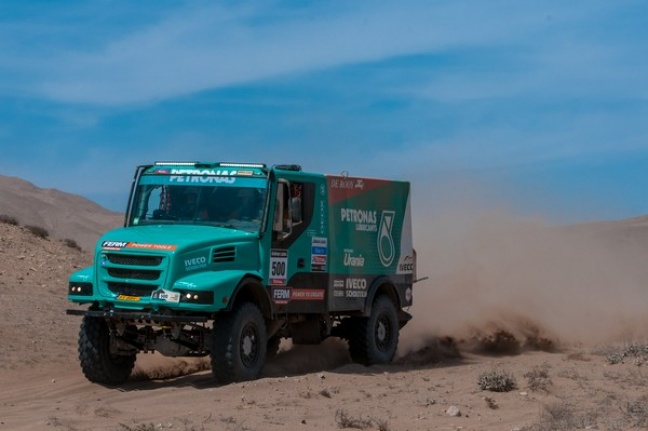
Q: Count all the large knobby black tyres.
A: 3